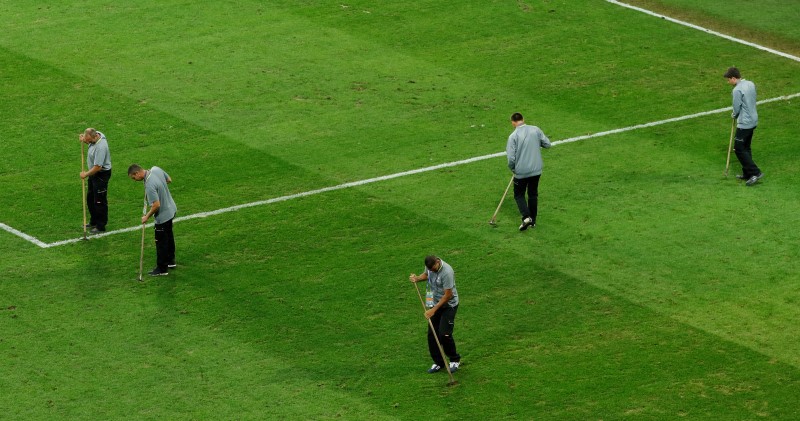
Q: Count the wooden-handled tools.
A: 5